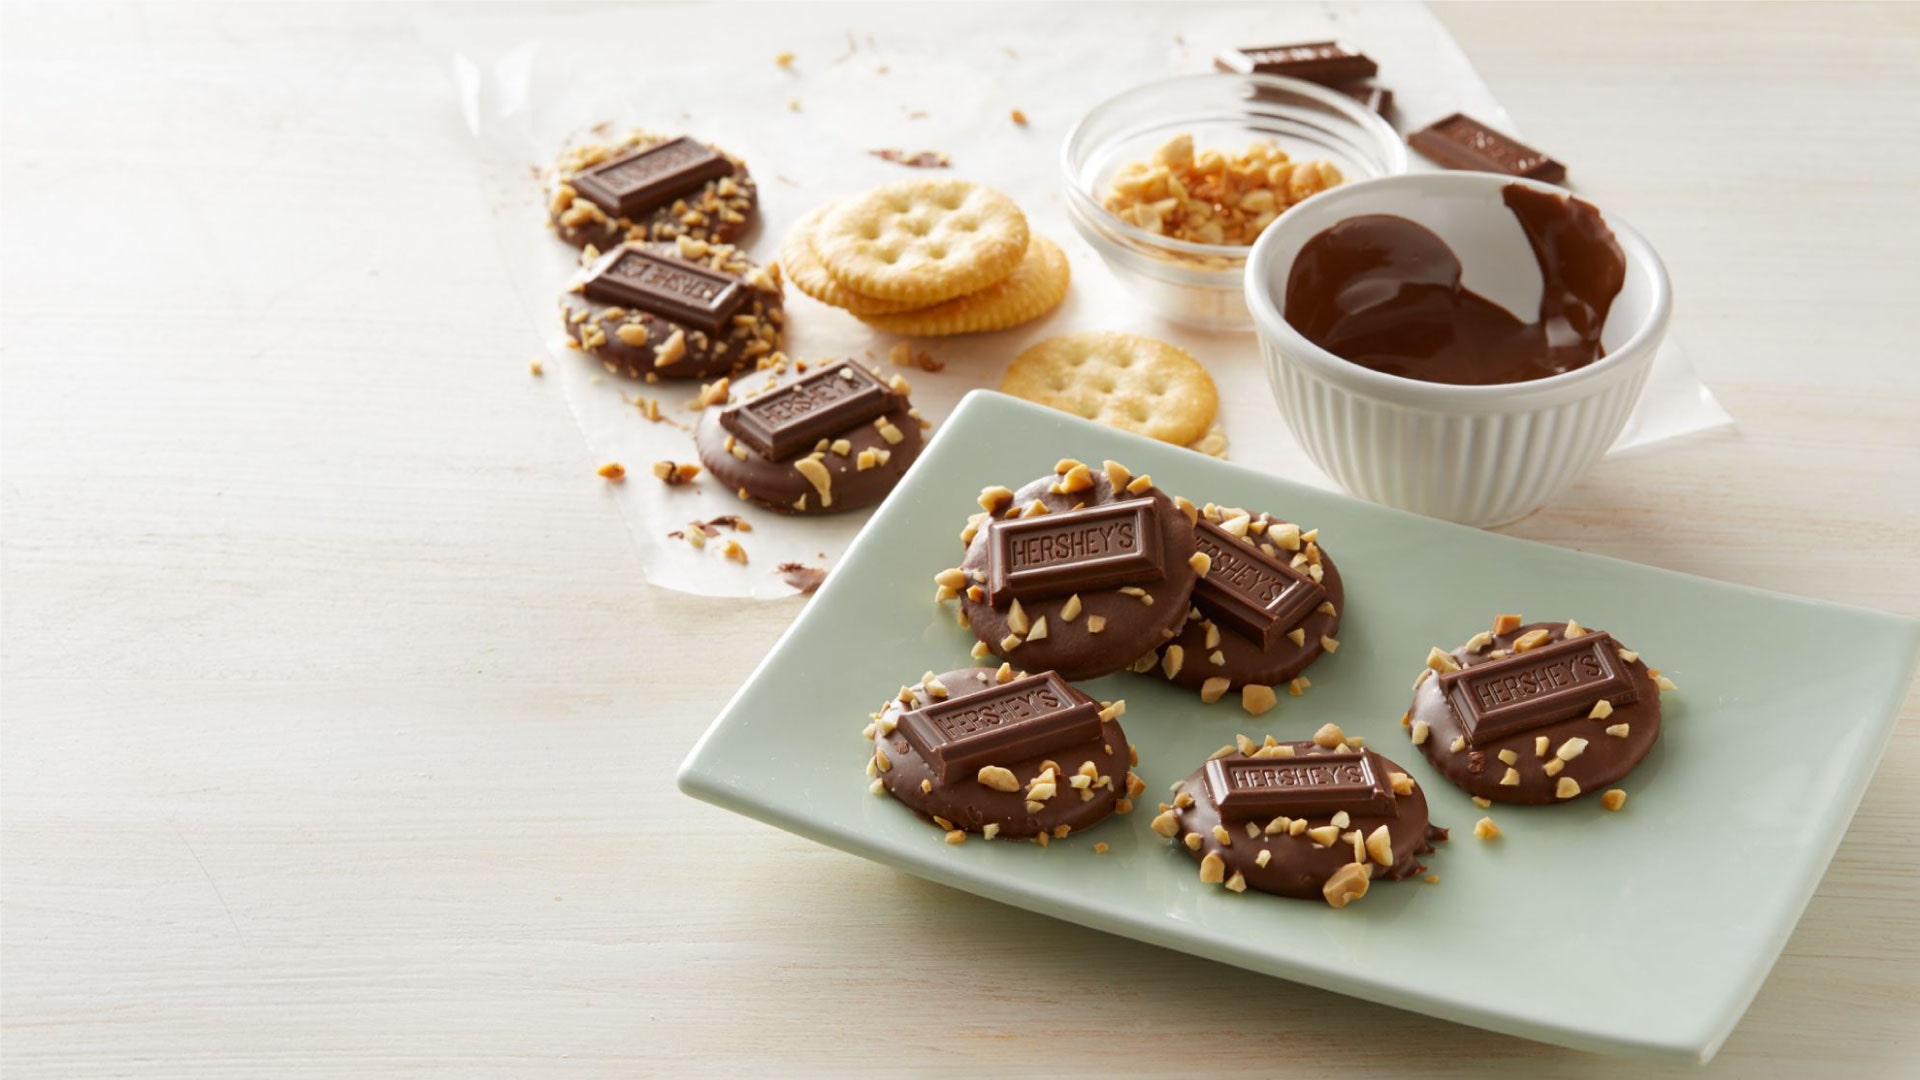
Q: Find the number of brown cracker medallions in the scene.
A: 8